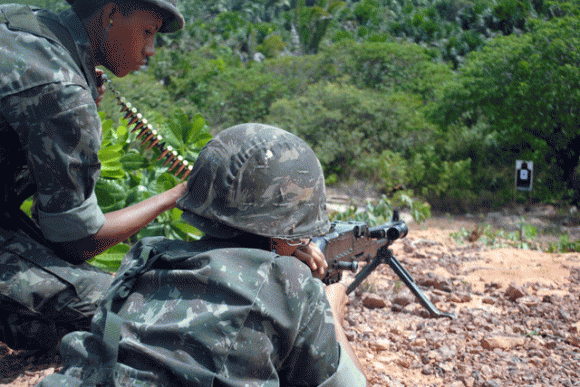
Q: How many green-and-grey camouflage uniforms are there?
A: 2